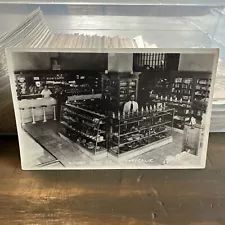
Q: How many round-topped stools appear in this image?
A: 4